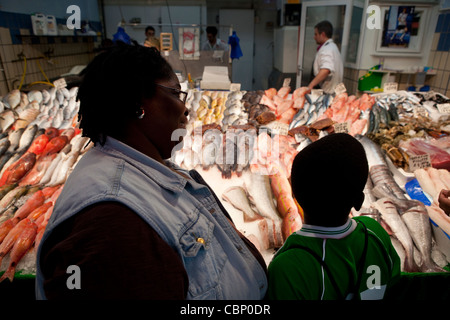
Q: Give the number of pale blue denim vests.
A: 1